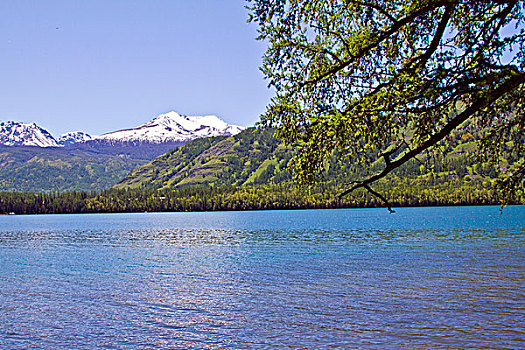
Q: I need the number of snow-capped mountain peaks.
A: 3